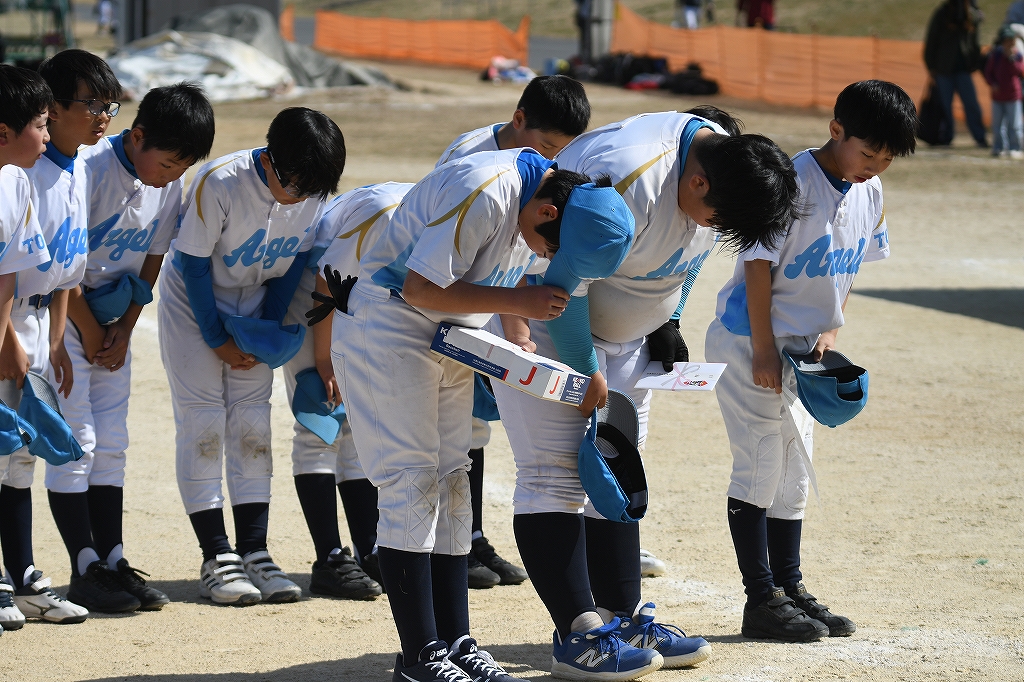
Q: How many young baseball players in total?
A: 10